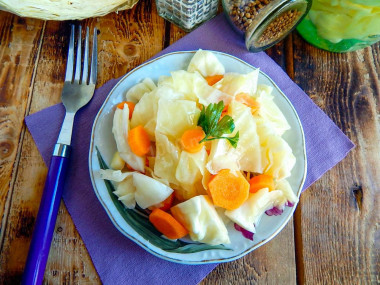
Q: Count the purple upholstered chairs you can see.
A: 0